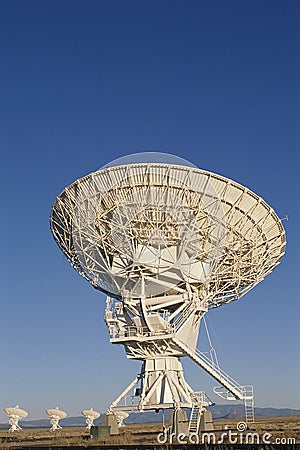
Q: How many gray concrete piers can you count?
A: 3